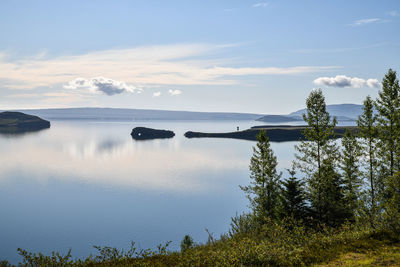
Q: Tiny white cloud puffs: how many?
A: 2